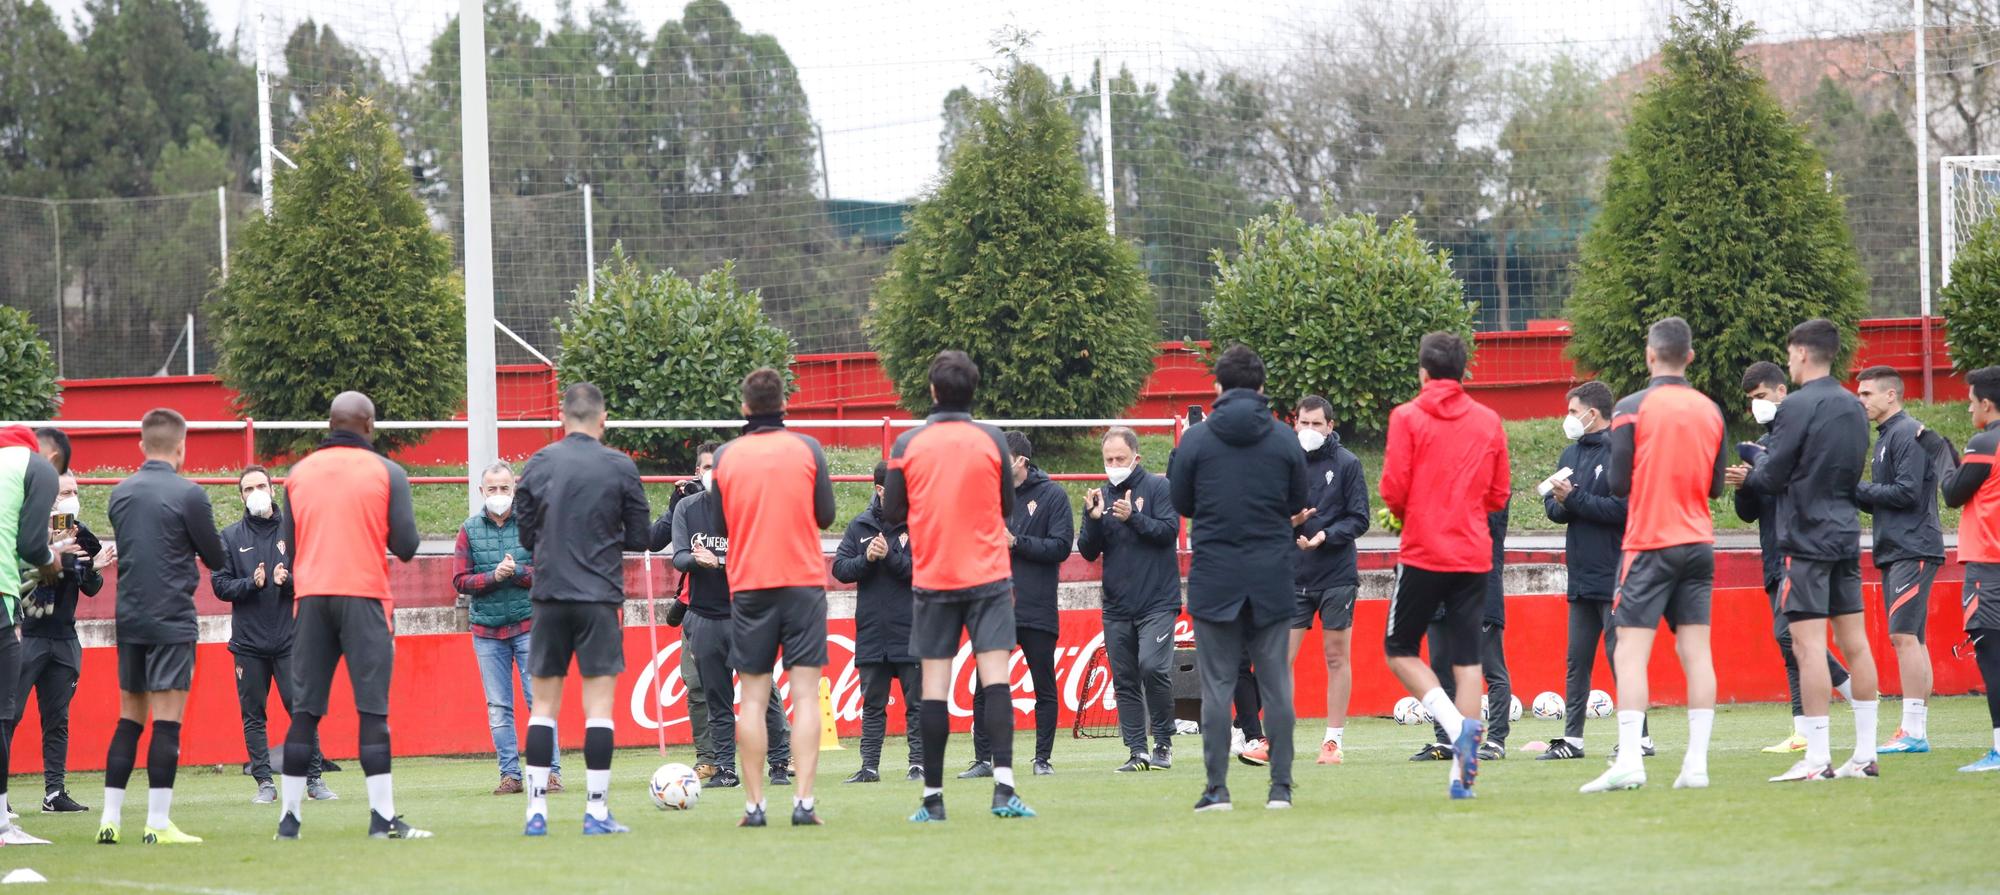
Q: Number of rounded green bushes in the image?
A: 4